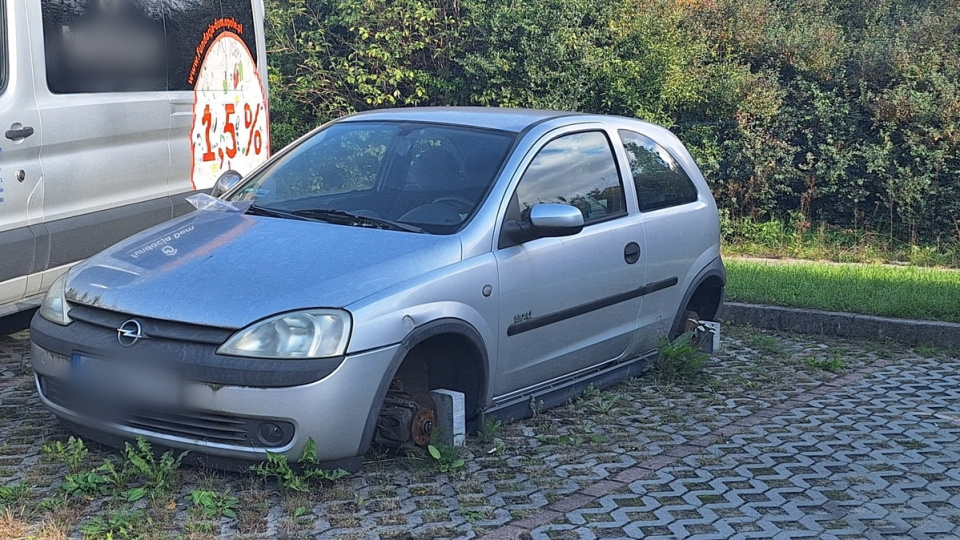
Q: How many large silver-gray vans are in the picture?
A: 1